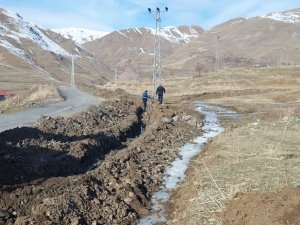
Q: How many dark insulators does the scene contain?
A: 3